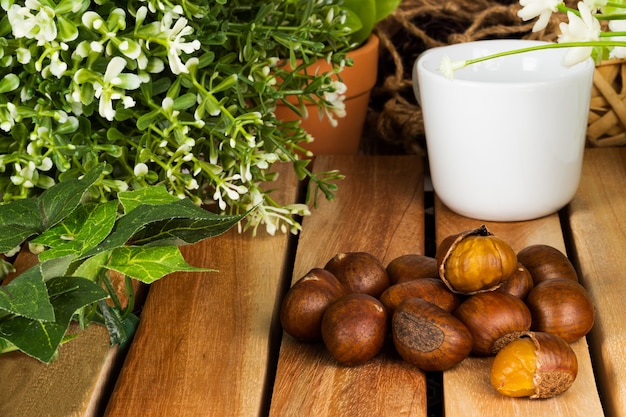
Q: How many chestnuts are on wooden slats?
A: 12